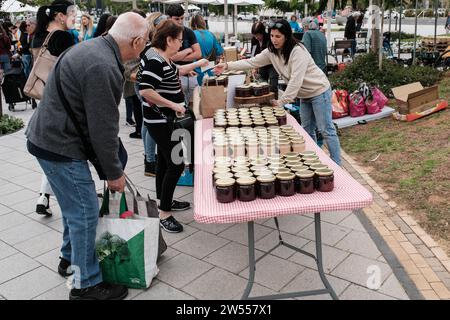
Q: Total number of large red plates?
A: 0